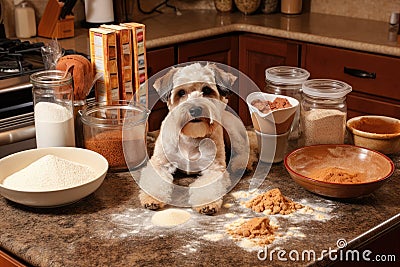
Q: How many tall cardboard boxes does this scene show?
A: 3